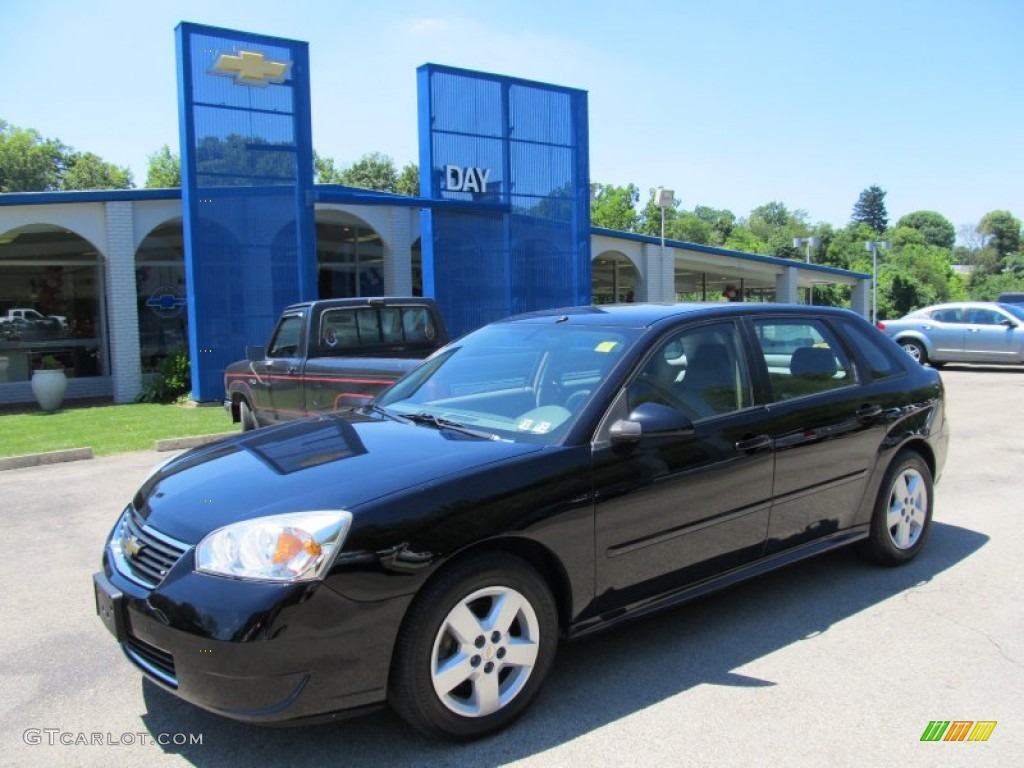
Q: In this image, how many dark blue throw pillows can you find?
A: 0